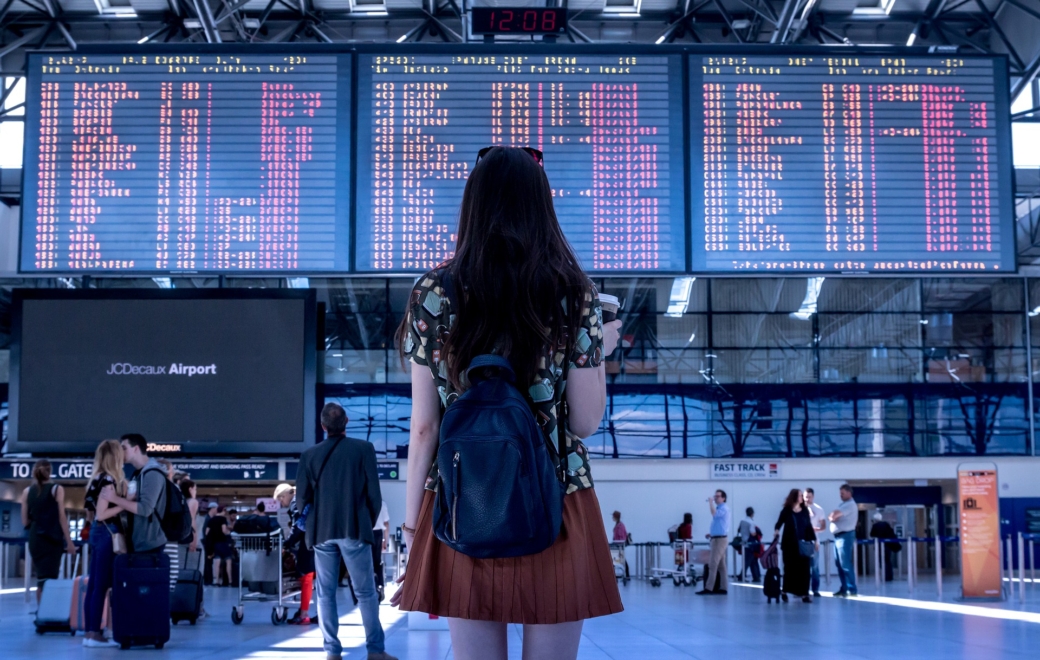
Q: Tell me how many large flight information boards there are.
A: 3